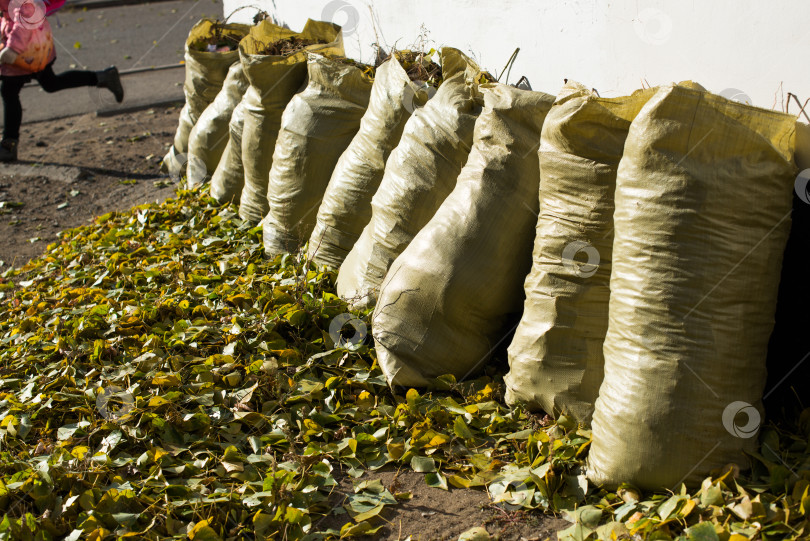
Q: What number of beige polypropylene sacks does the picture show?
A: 10